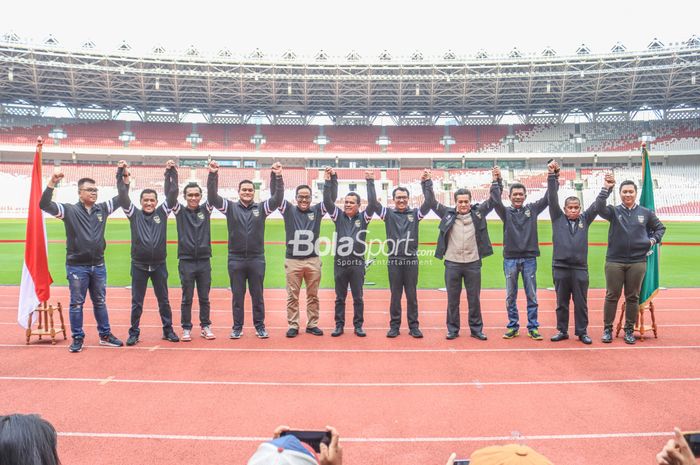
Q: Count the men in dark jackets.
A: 11